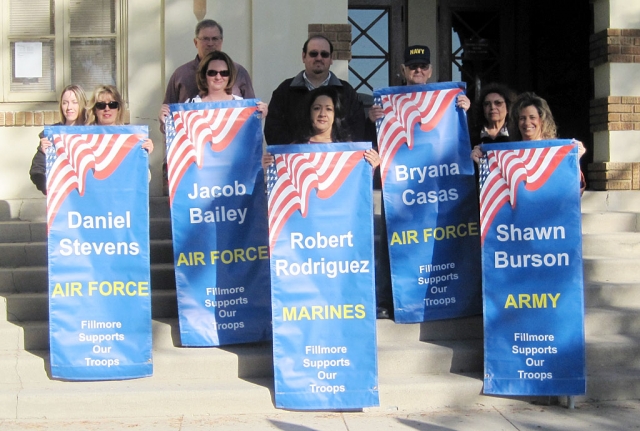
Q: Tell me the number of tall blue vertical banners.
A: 5